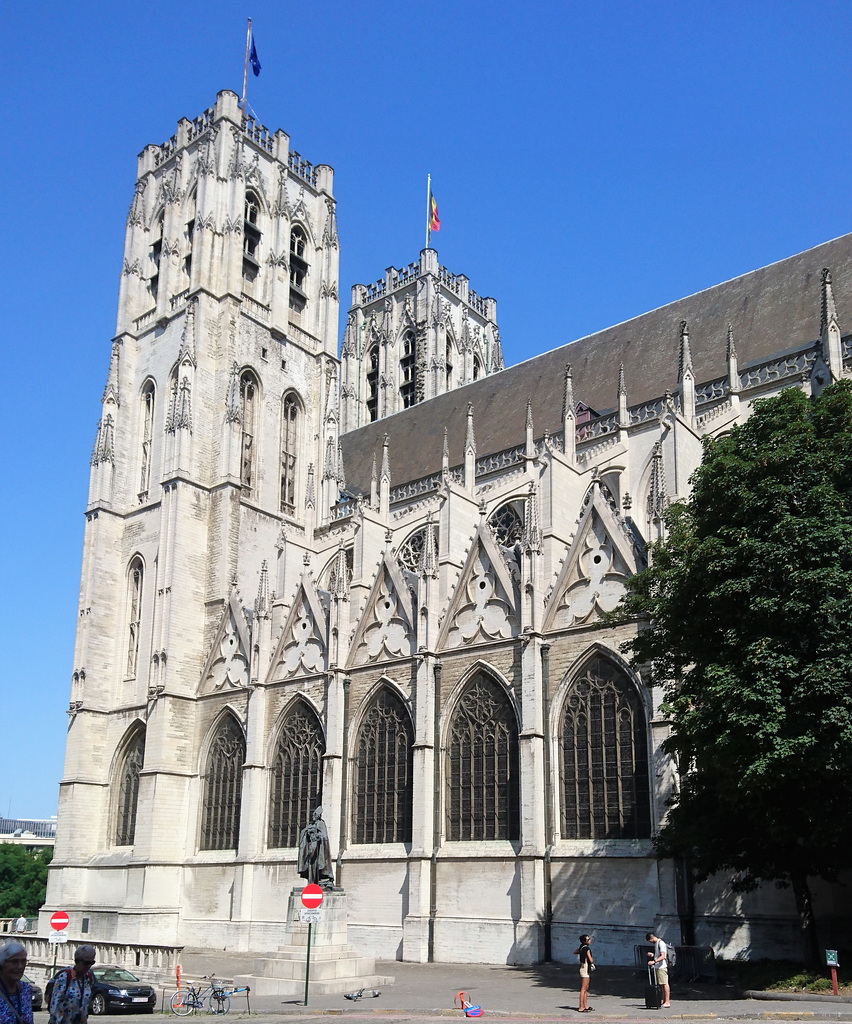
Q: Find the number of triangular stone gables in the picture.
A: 5